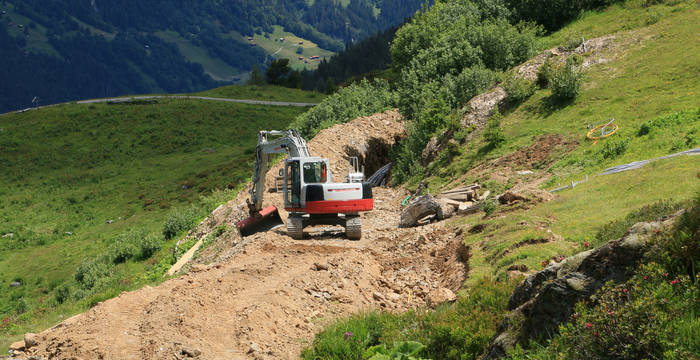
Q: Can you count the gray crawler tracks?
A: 2